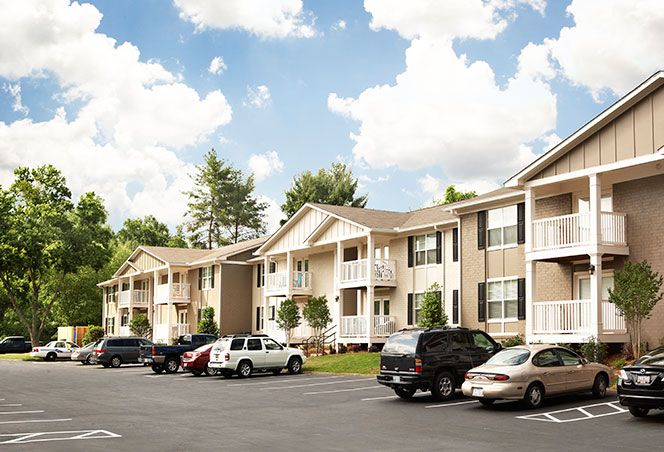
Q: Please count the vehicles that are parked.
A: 10